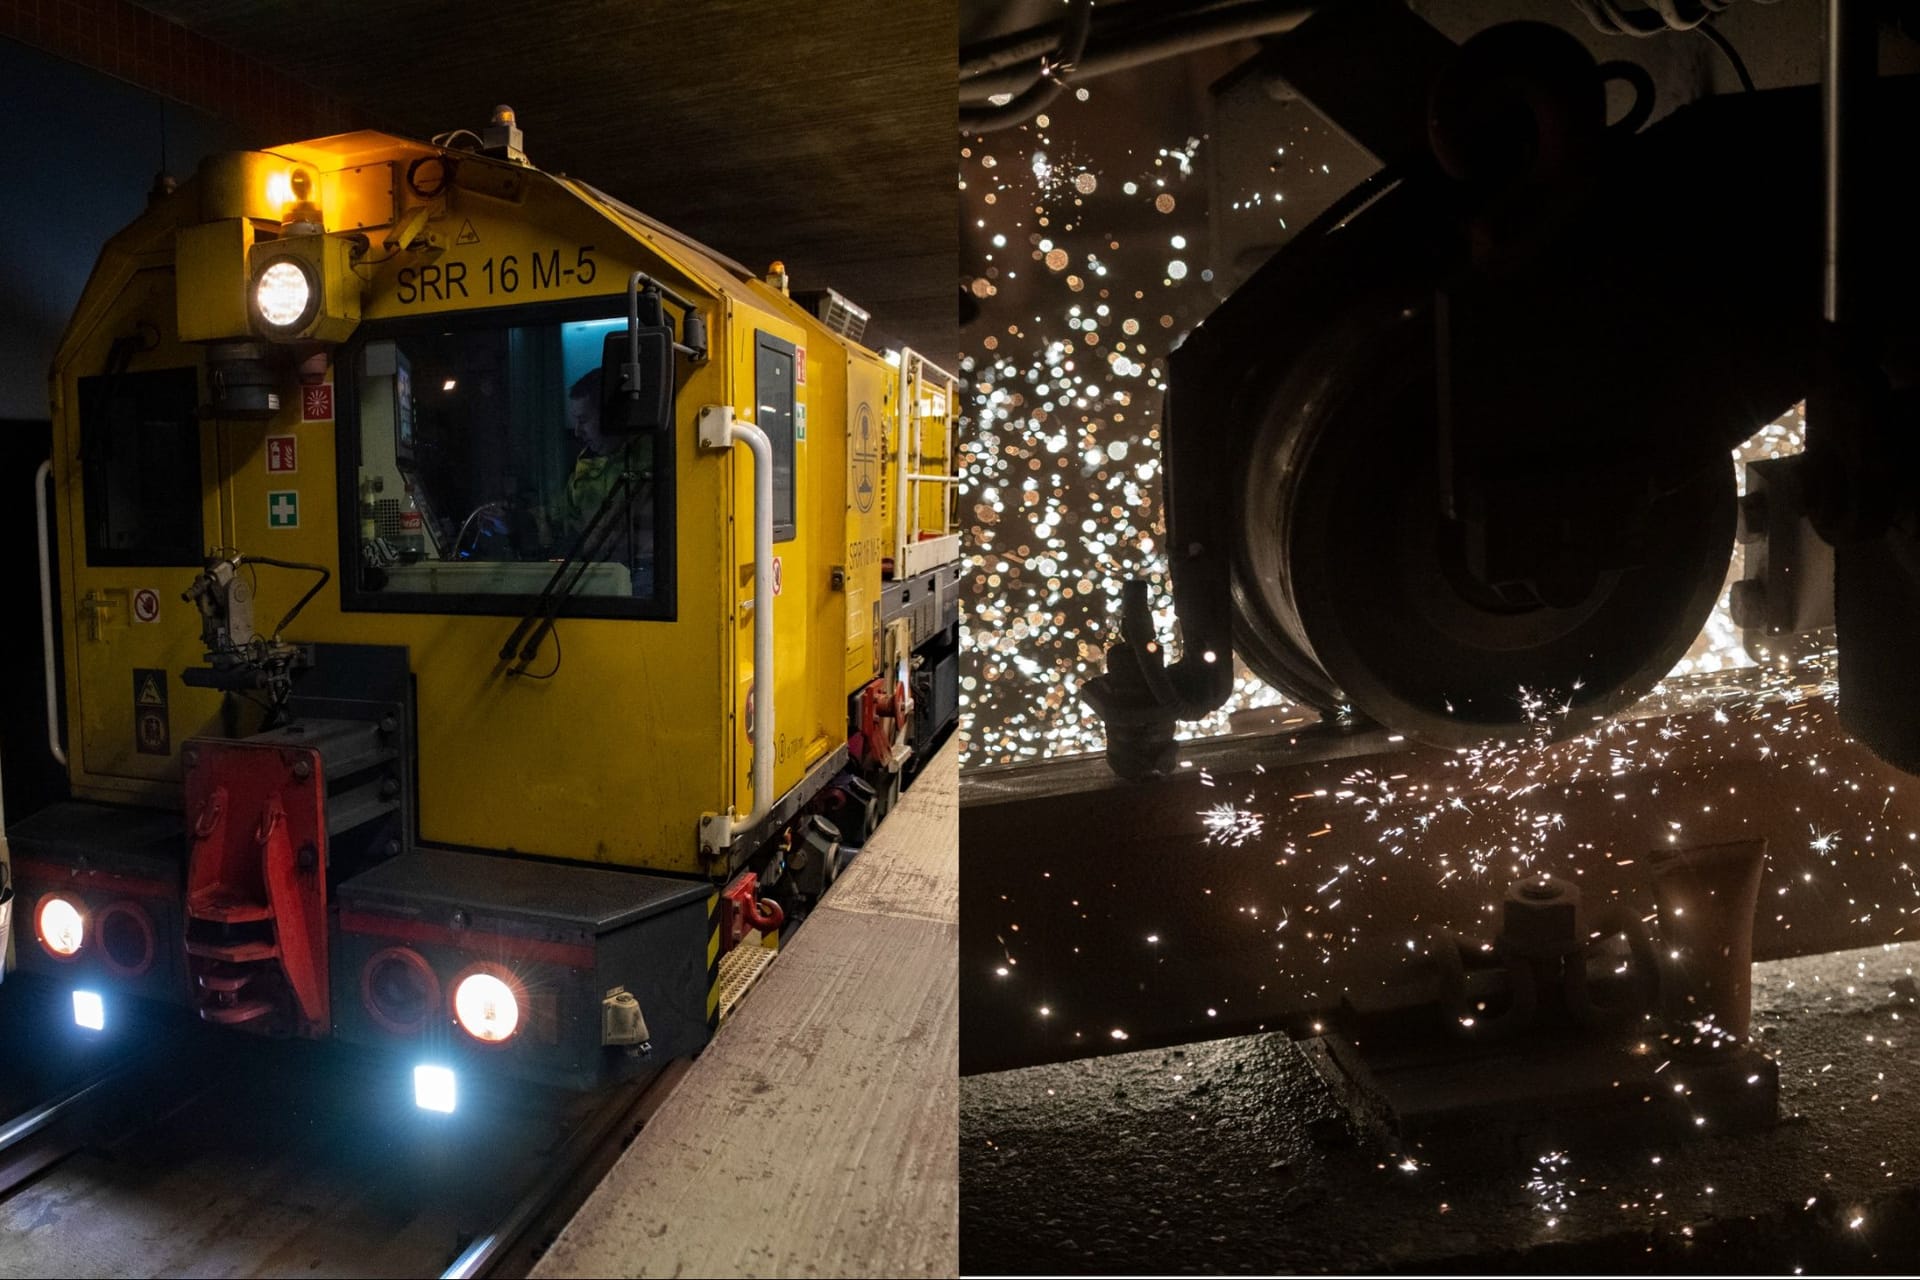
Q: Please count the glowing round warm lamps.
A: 3